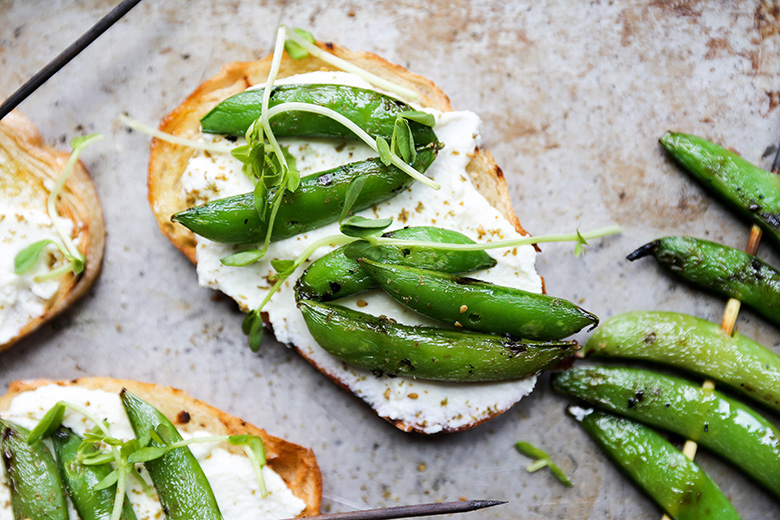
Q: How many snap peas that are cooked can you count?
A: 13